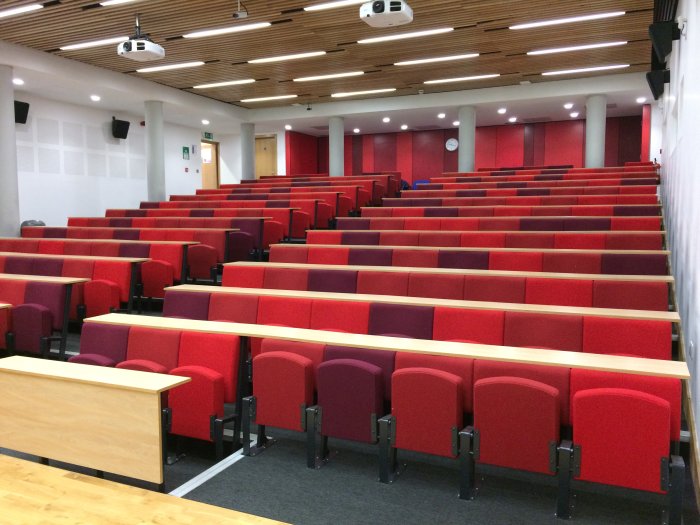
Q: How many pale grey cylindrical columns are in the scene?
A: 6